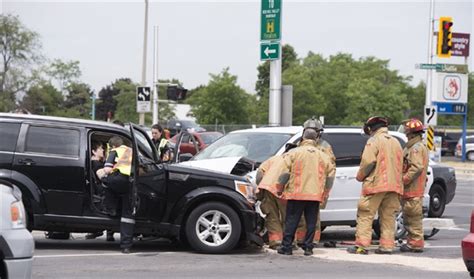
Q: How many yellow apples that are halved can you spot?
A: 0